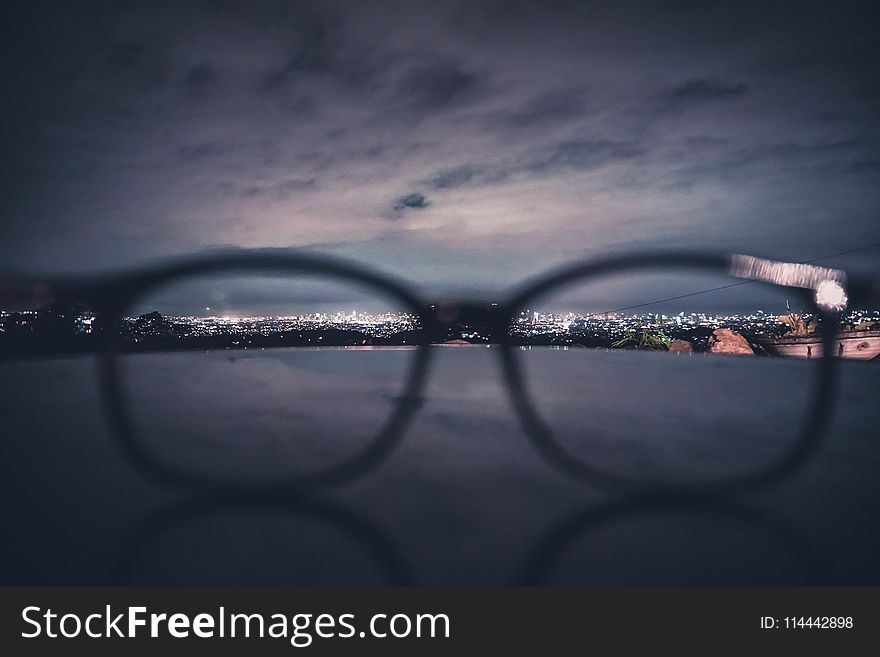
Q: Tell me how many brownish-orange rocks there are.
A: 2